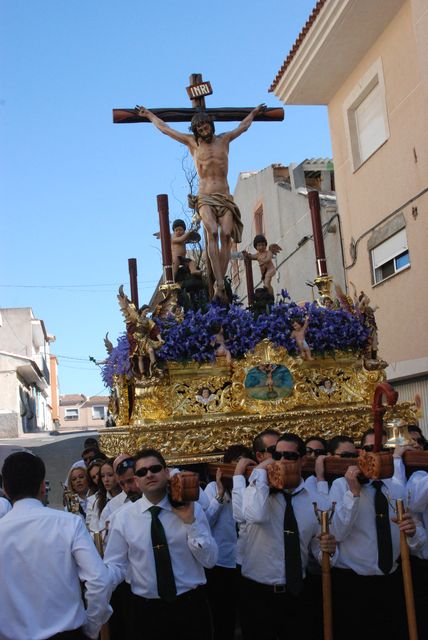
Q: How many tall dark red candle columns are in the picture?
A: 4